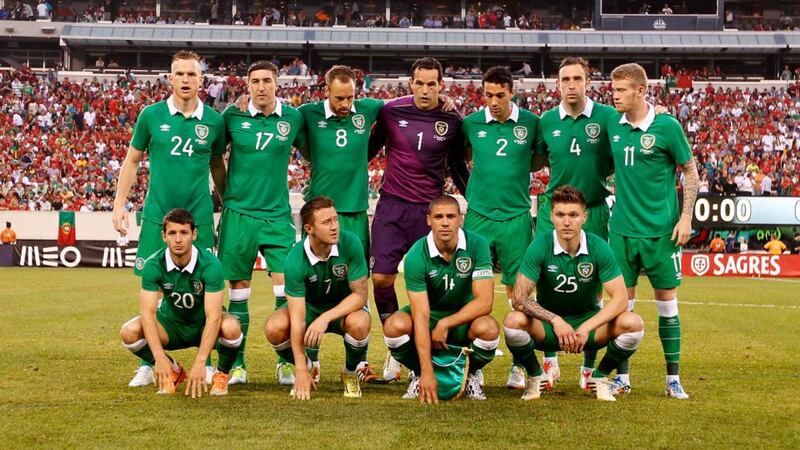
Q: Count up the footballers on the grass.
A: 11